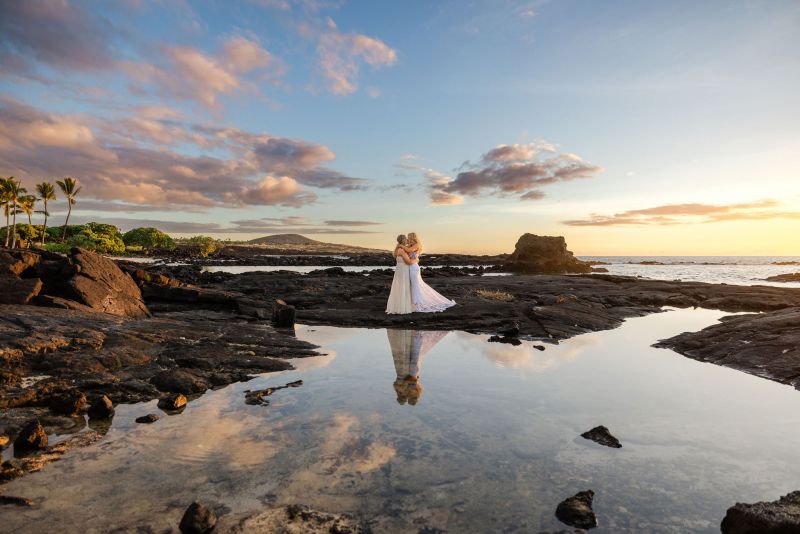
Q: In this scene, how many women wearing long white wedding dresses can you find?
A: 2